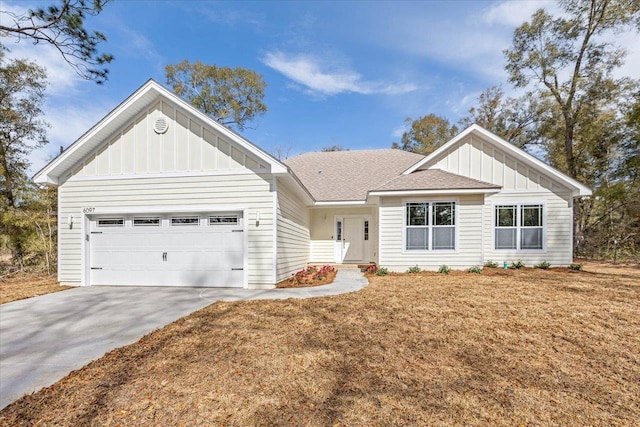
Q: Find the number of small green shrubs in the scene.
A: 8